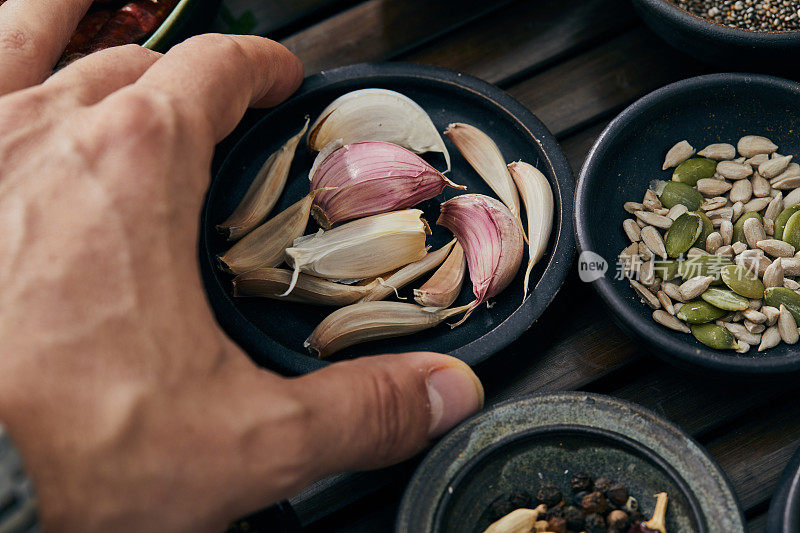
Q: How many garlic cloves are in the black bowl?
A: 12